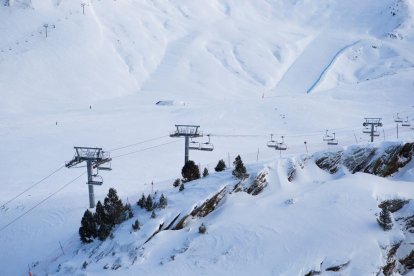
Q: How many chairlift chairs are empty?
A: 12